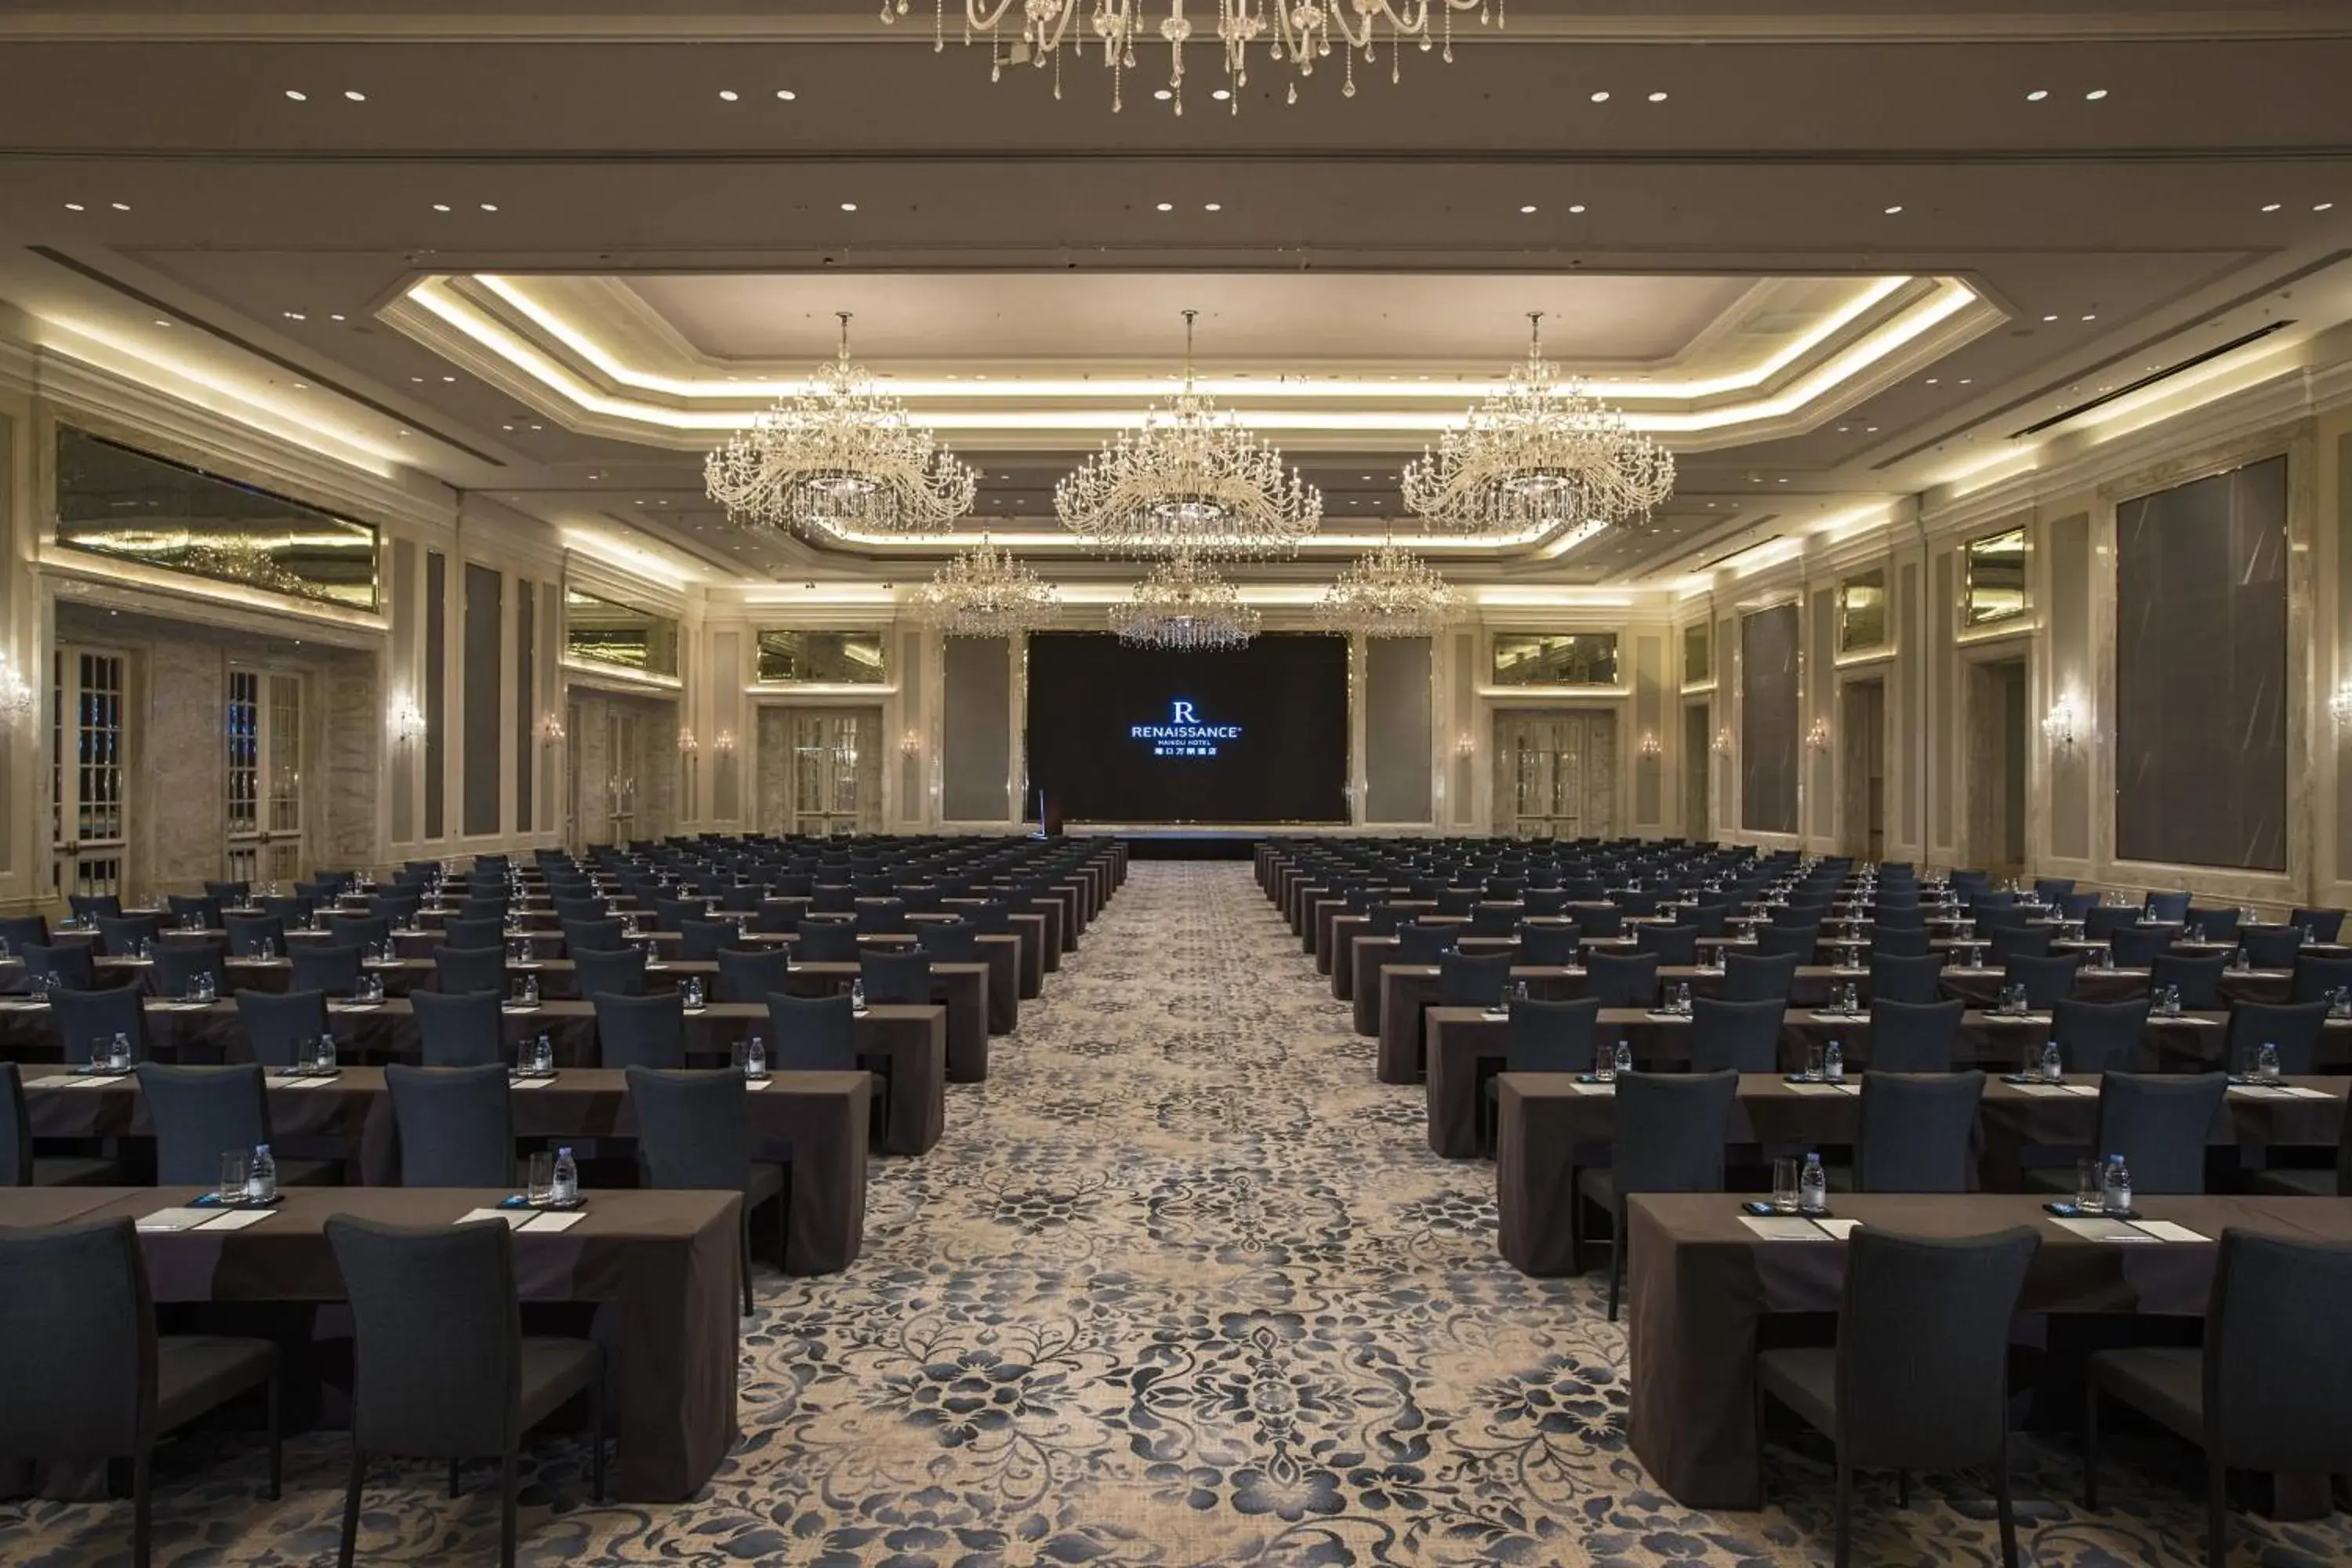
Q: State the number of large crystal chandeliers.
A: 7